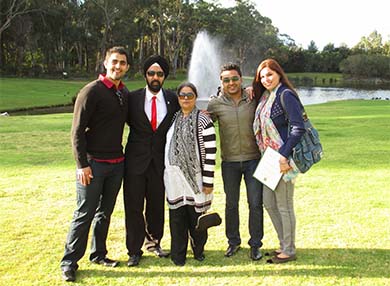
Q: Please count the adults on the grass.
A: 5